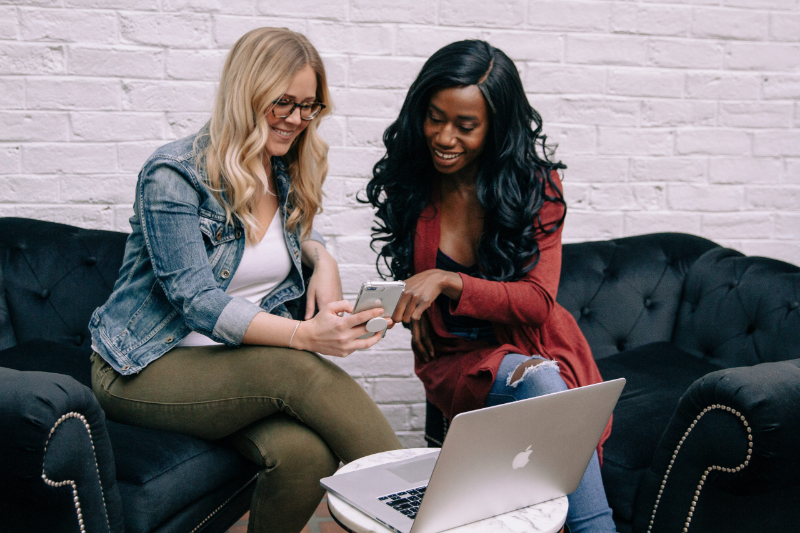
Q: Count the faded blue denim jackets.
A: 1